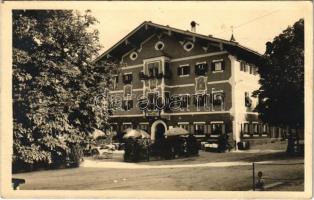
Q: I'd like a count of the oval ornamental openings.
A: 3